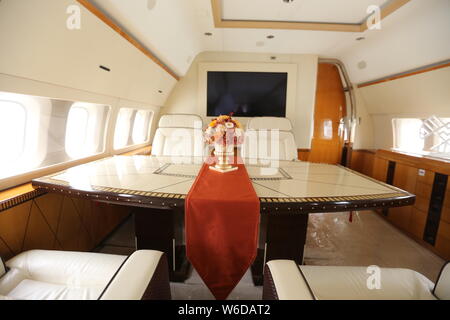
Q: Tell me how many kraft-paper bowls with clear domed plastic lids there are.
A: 0